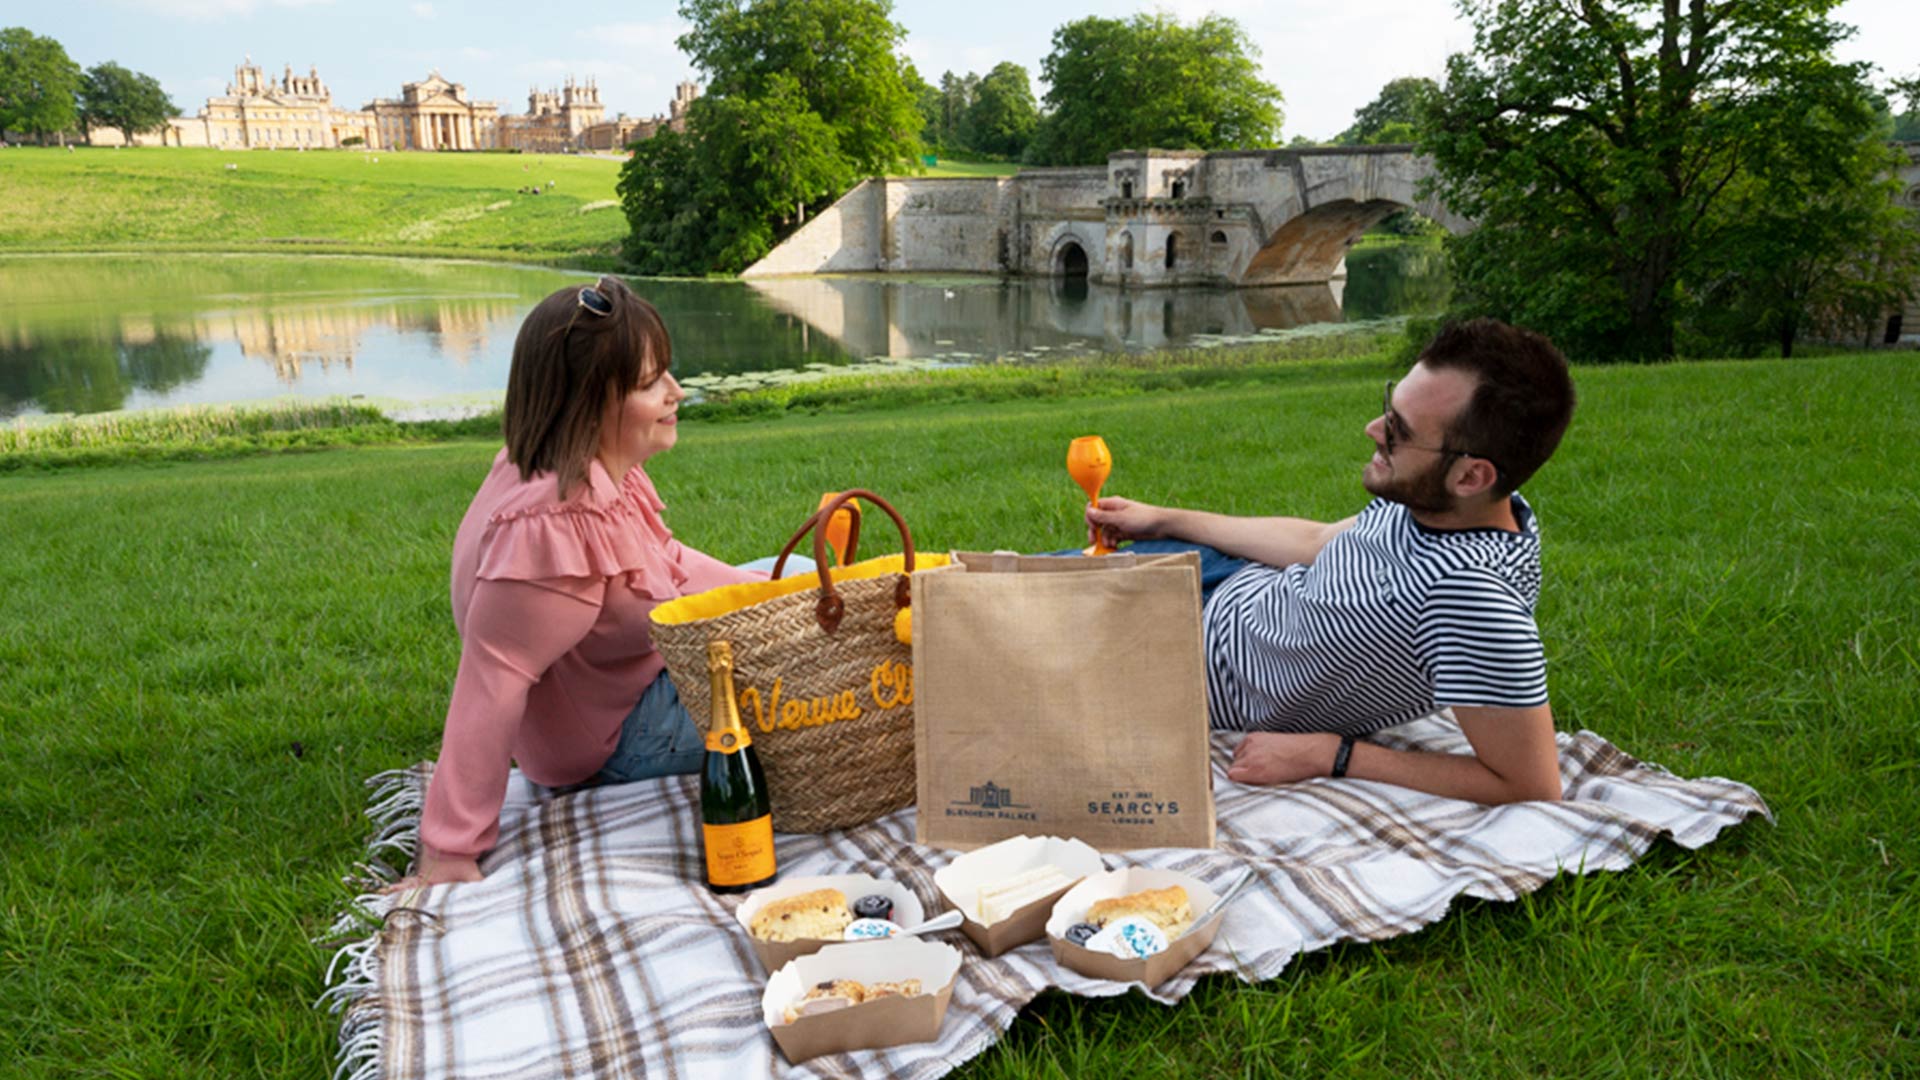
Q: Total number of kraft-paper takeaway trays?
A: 4